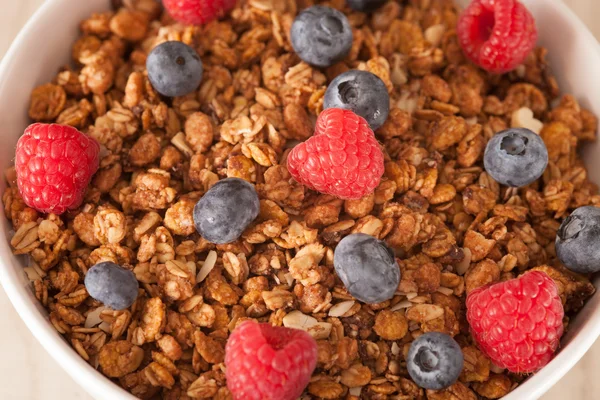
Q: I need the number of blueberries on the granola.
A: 10